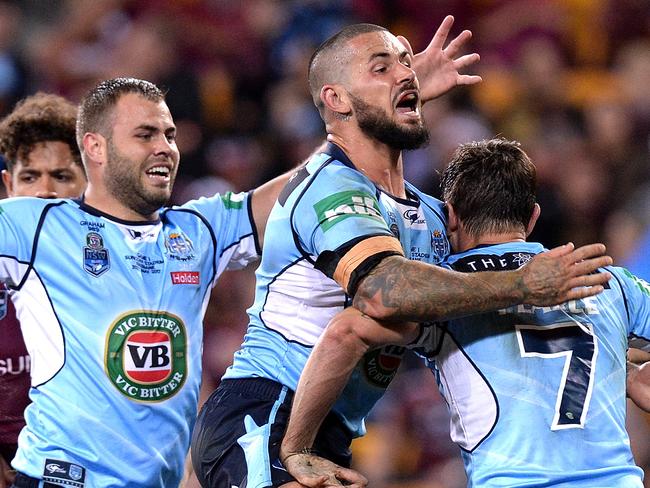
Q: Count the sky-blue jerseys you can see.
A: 3